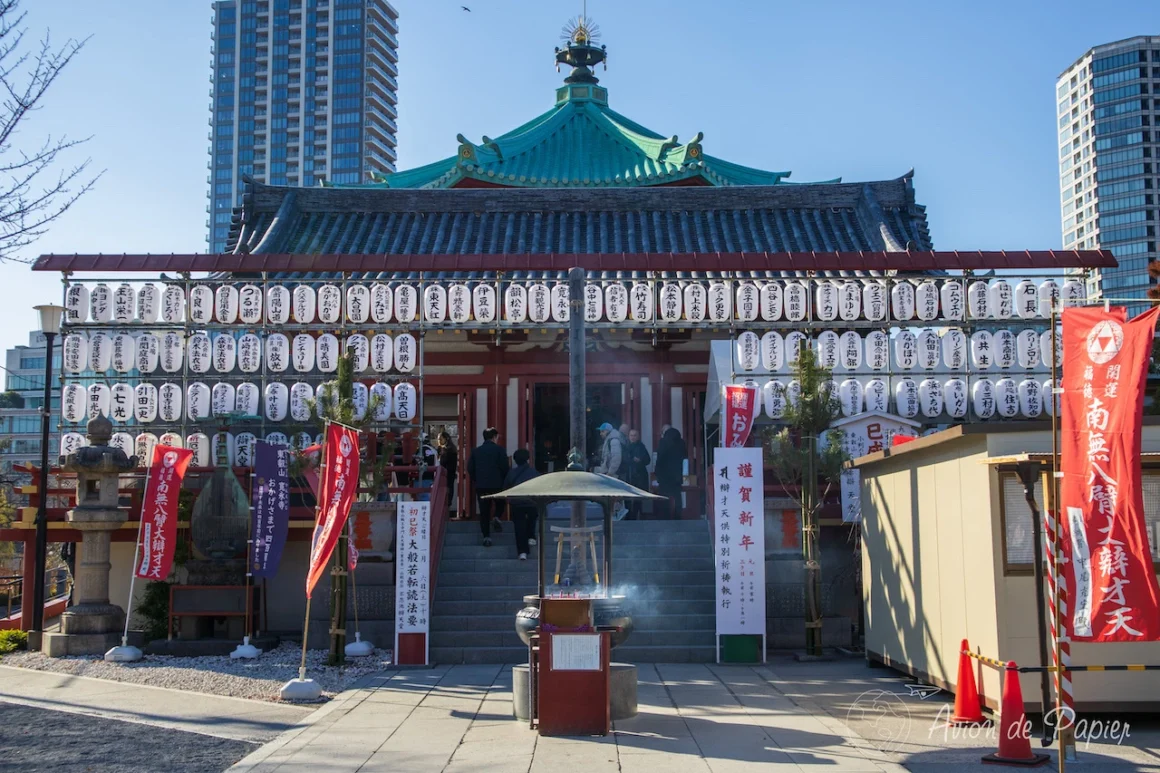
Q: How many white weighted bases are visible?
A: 4